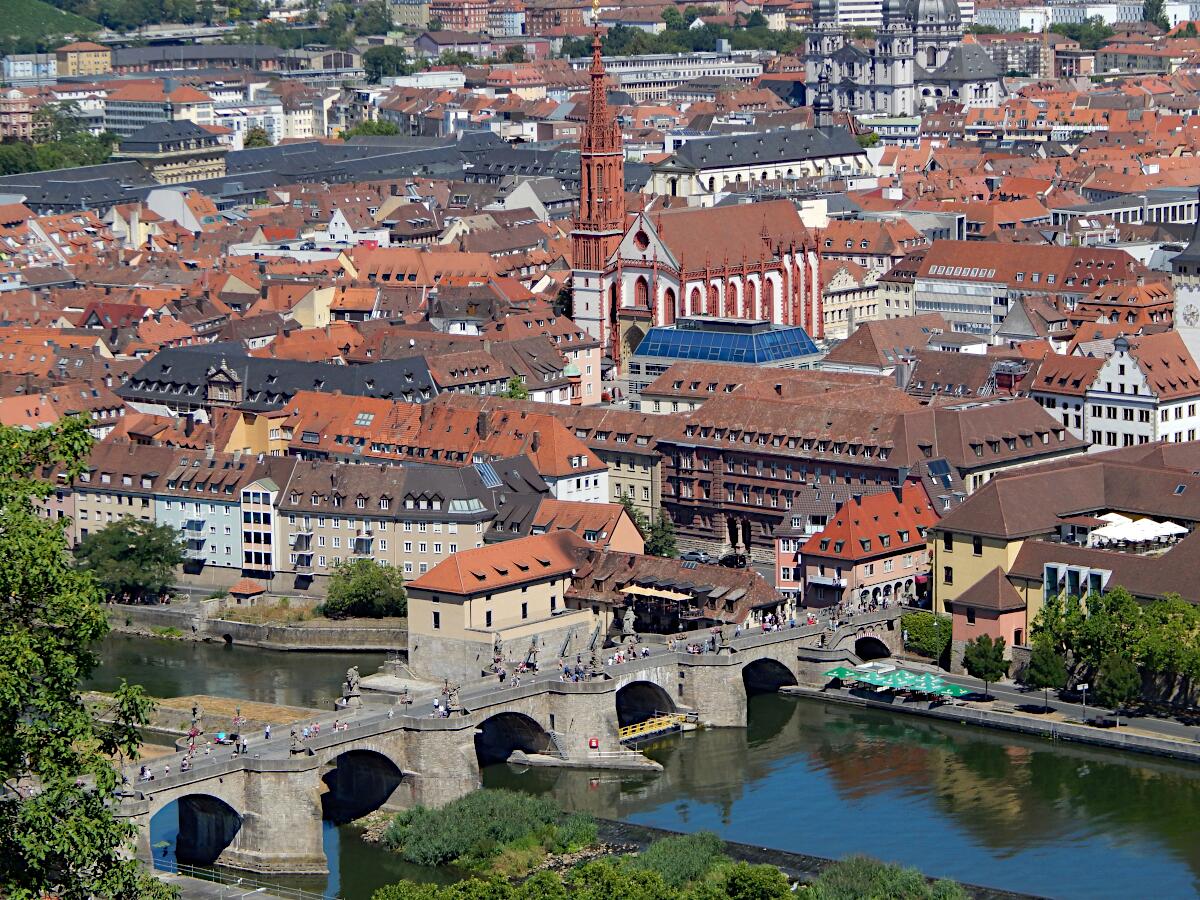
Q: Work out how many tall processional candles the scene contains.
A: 0